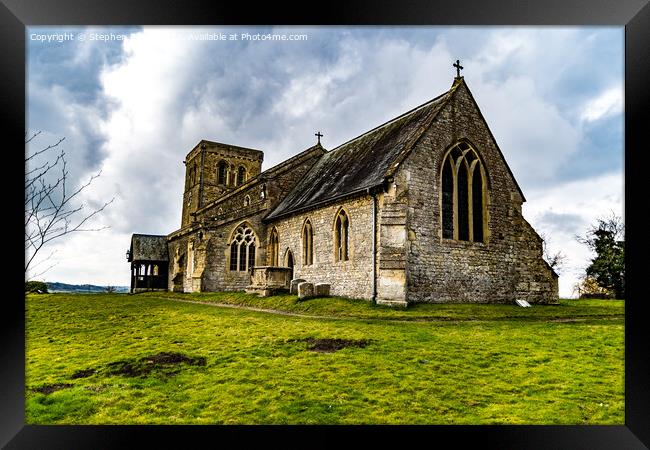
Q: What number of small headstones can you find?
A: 3